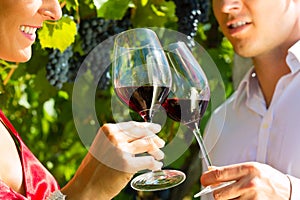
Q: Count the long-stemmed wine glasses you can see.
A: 2